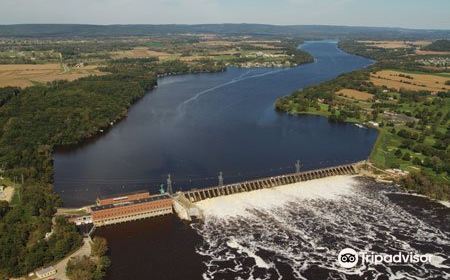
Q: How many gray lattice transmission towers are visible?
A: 3